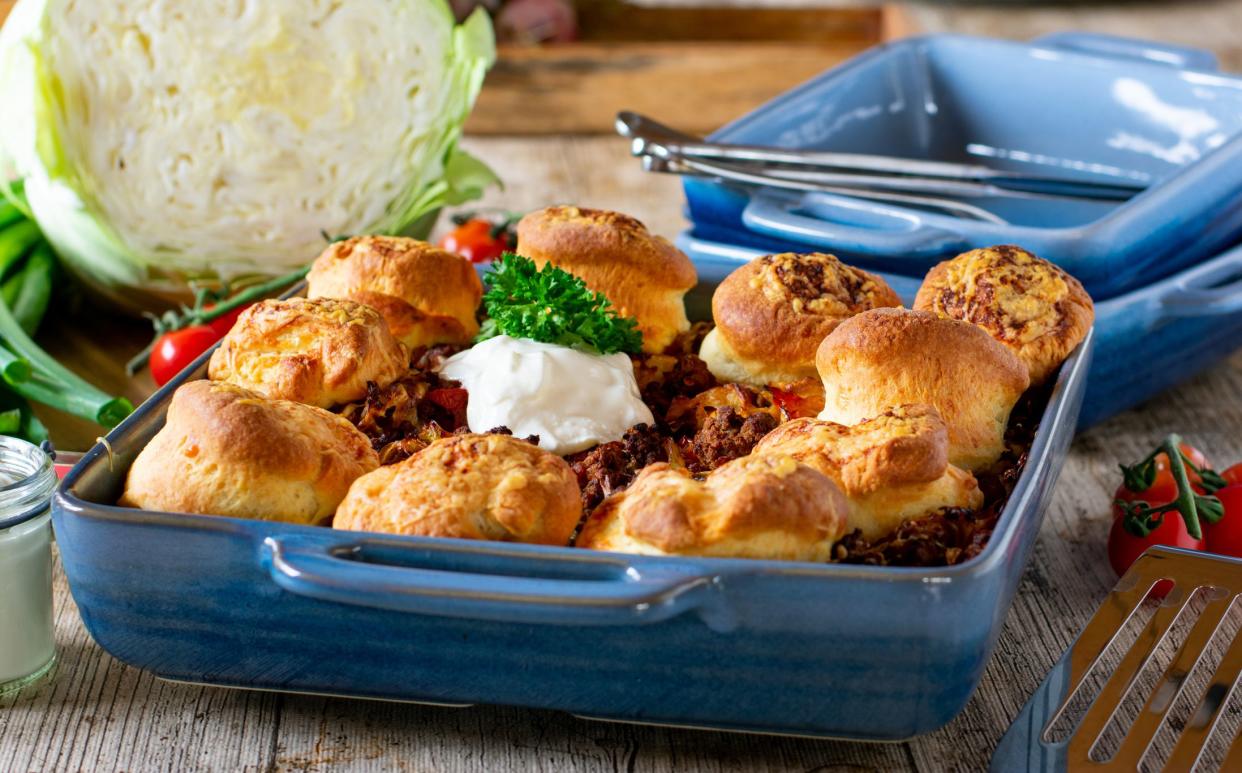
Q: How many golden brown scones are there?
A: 10